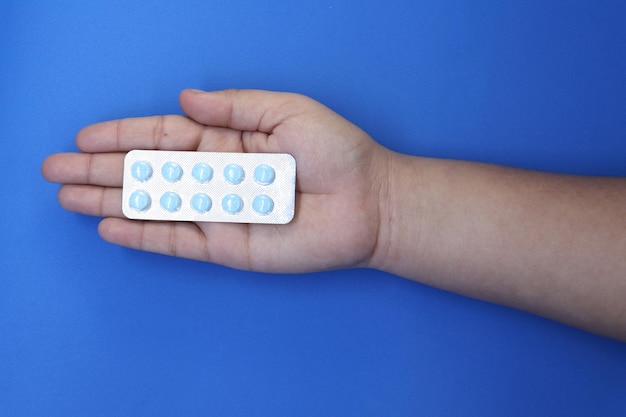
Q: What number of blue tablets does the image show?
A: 10